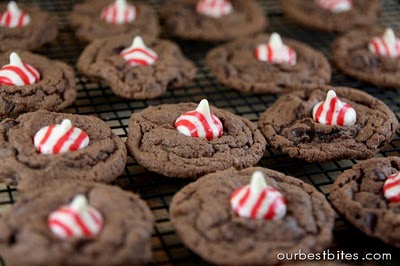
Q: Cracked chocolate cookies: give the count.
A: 14